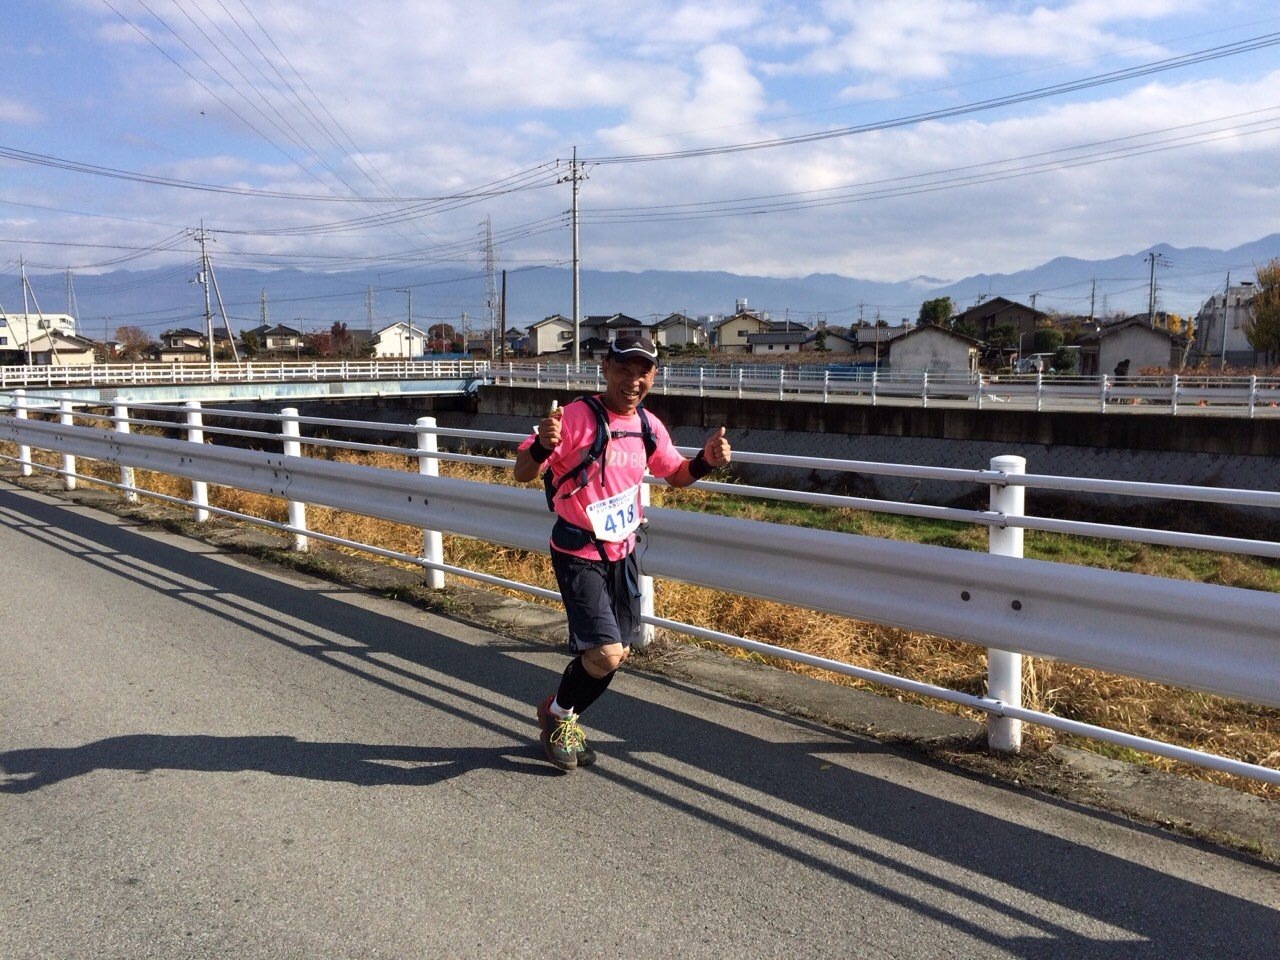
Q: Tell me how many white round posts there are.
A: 8